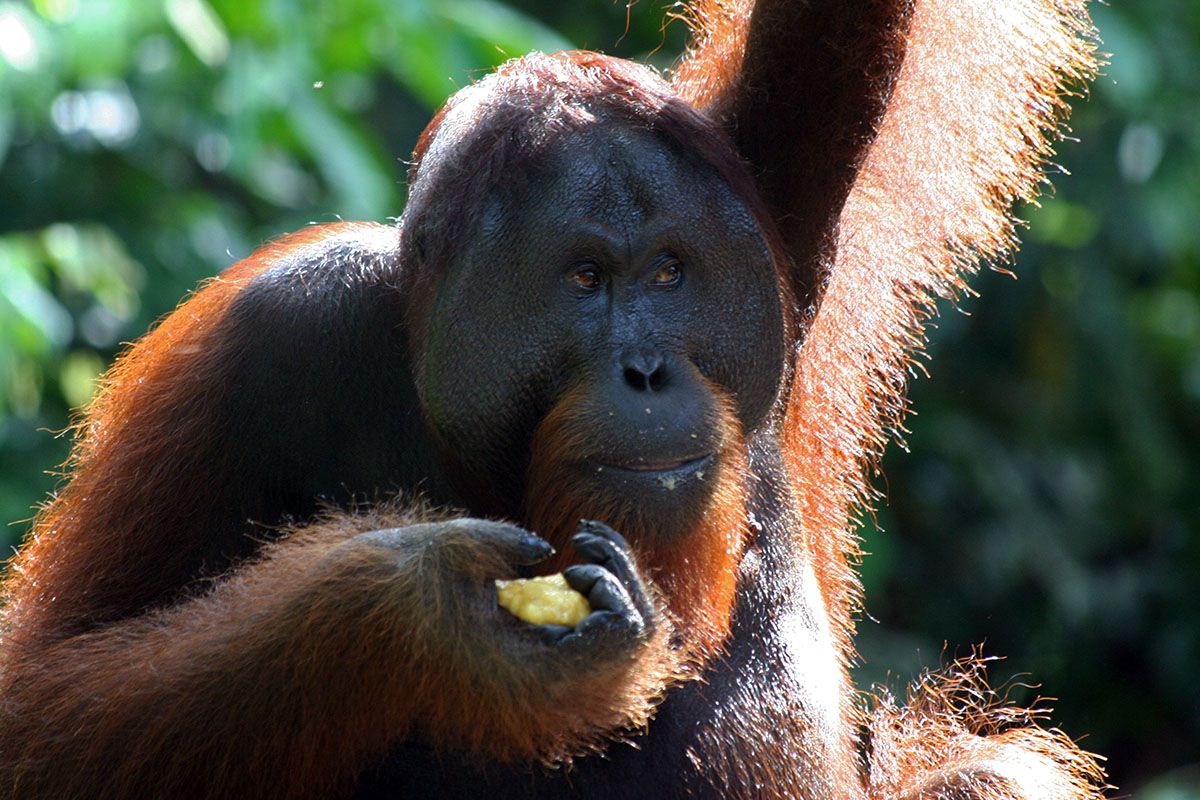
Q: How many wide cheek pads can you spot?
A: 2